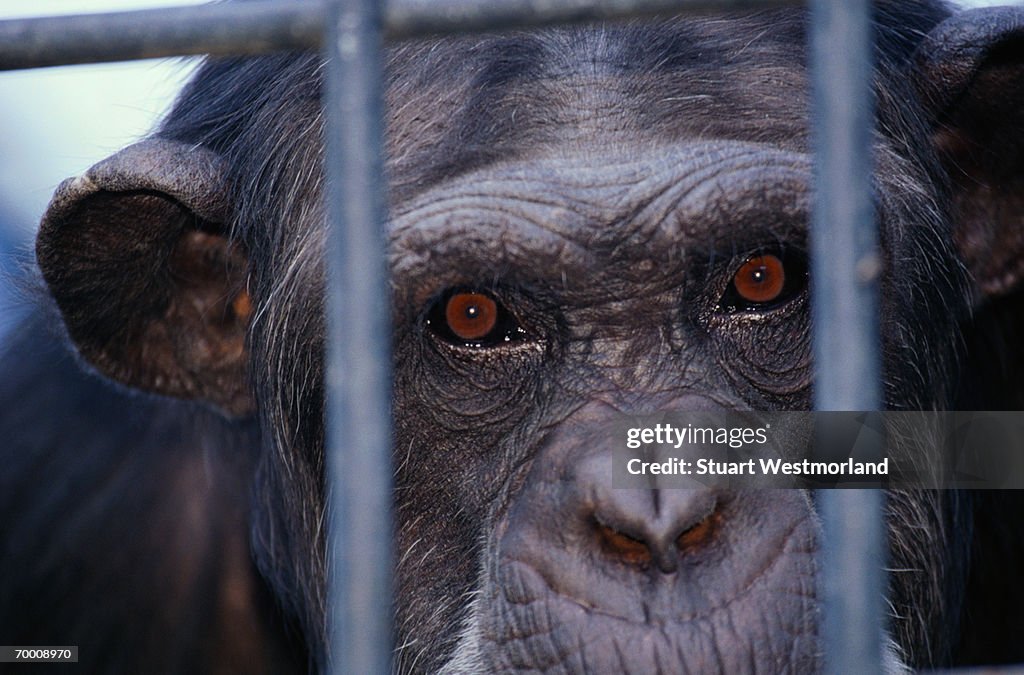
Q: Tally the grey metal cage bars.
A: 3